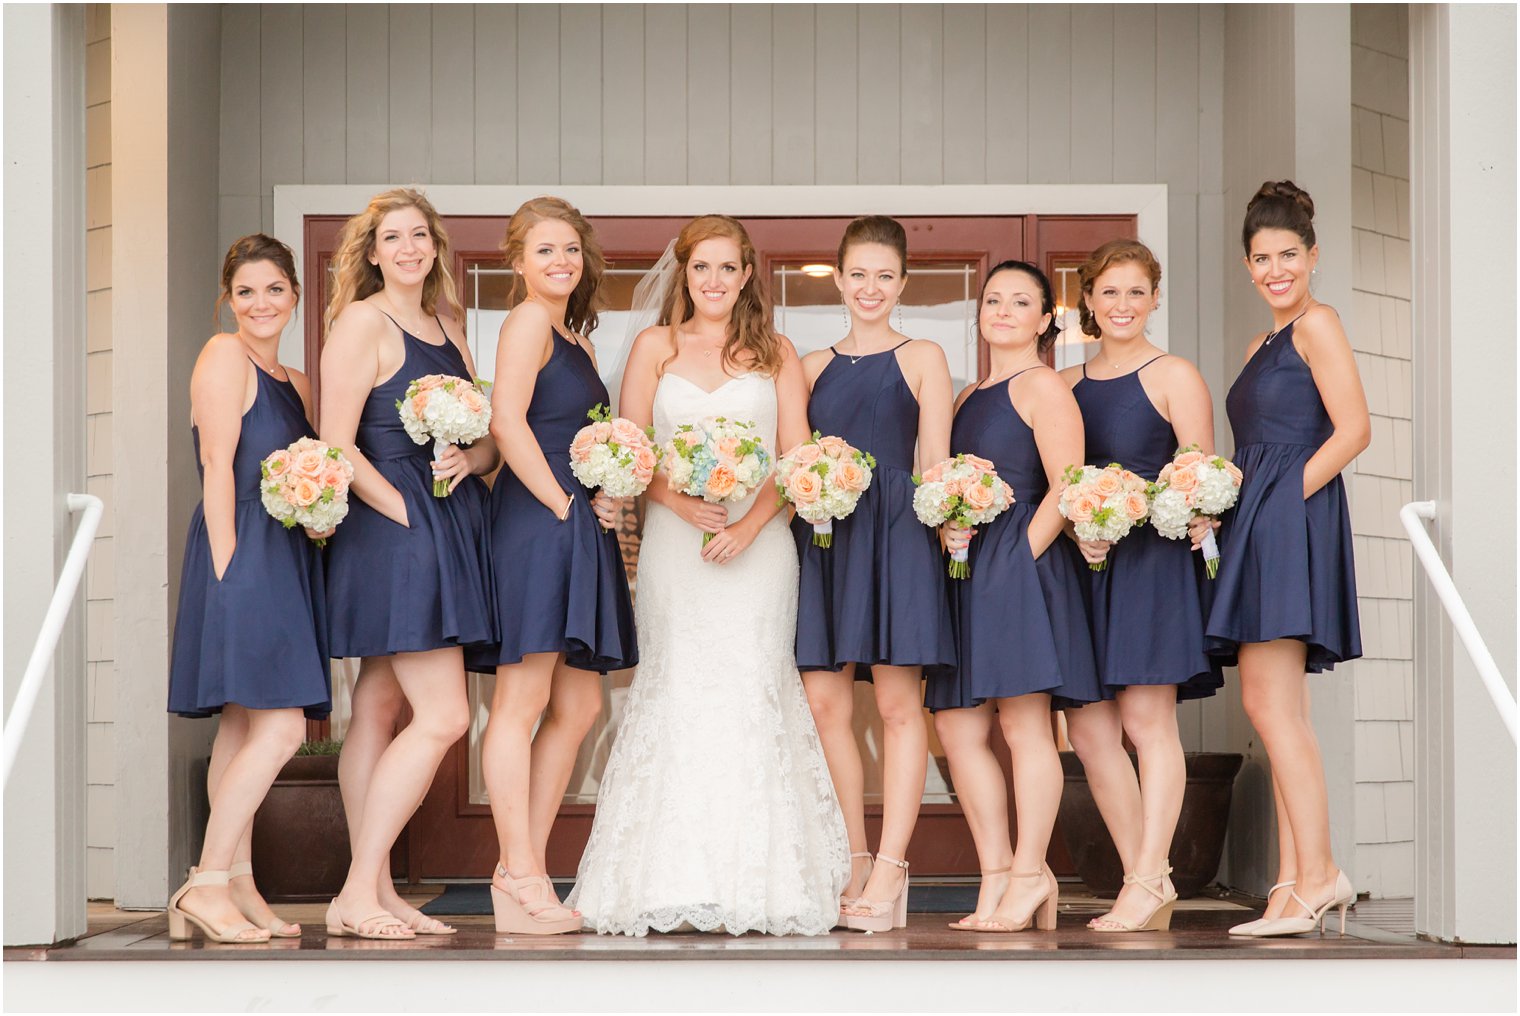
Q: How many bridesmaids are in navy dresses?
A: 7